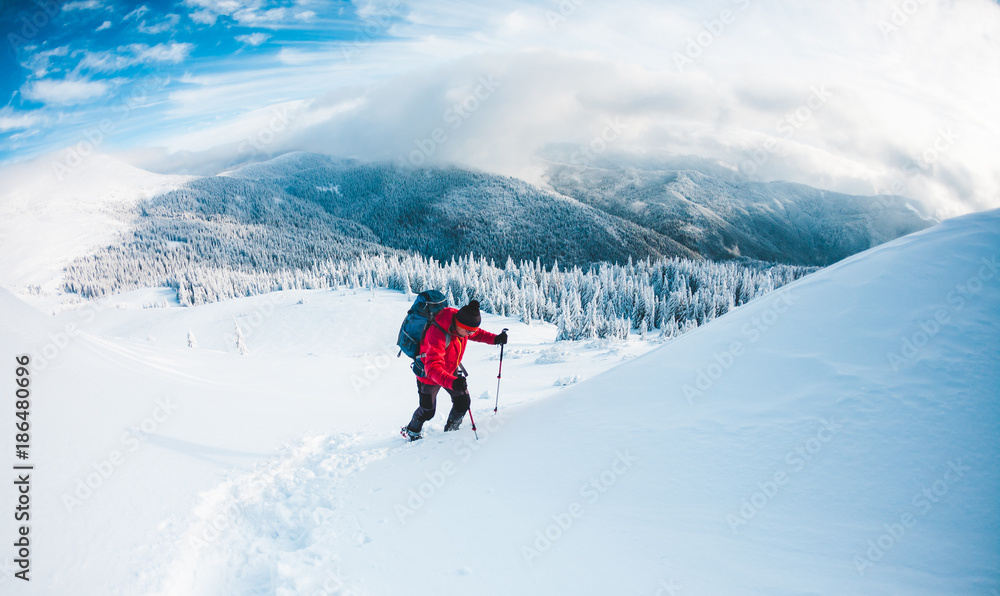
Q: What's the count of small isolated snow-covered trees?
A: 2